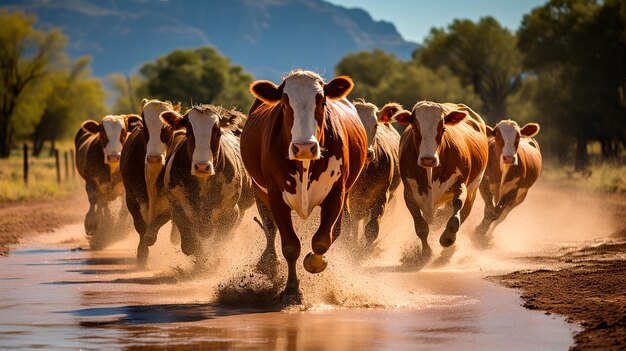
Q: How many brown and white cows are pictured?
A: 7